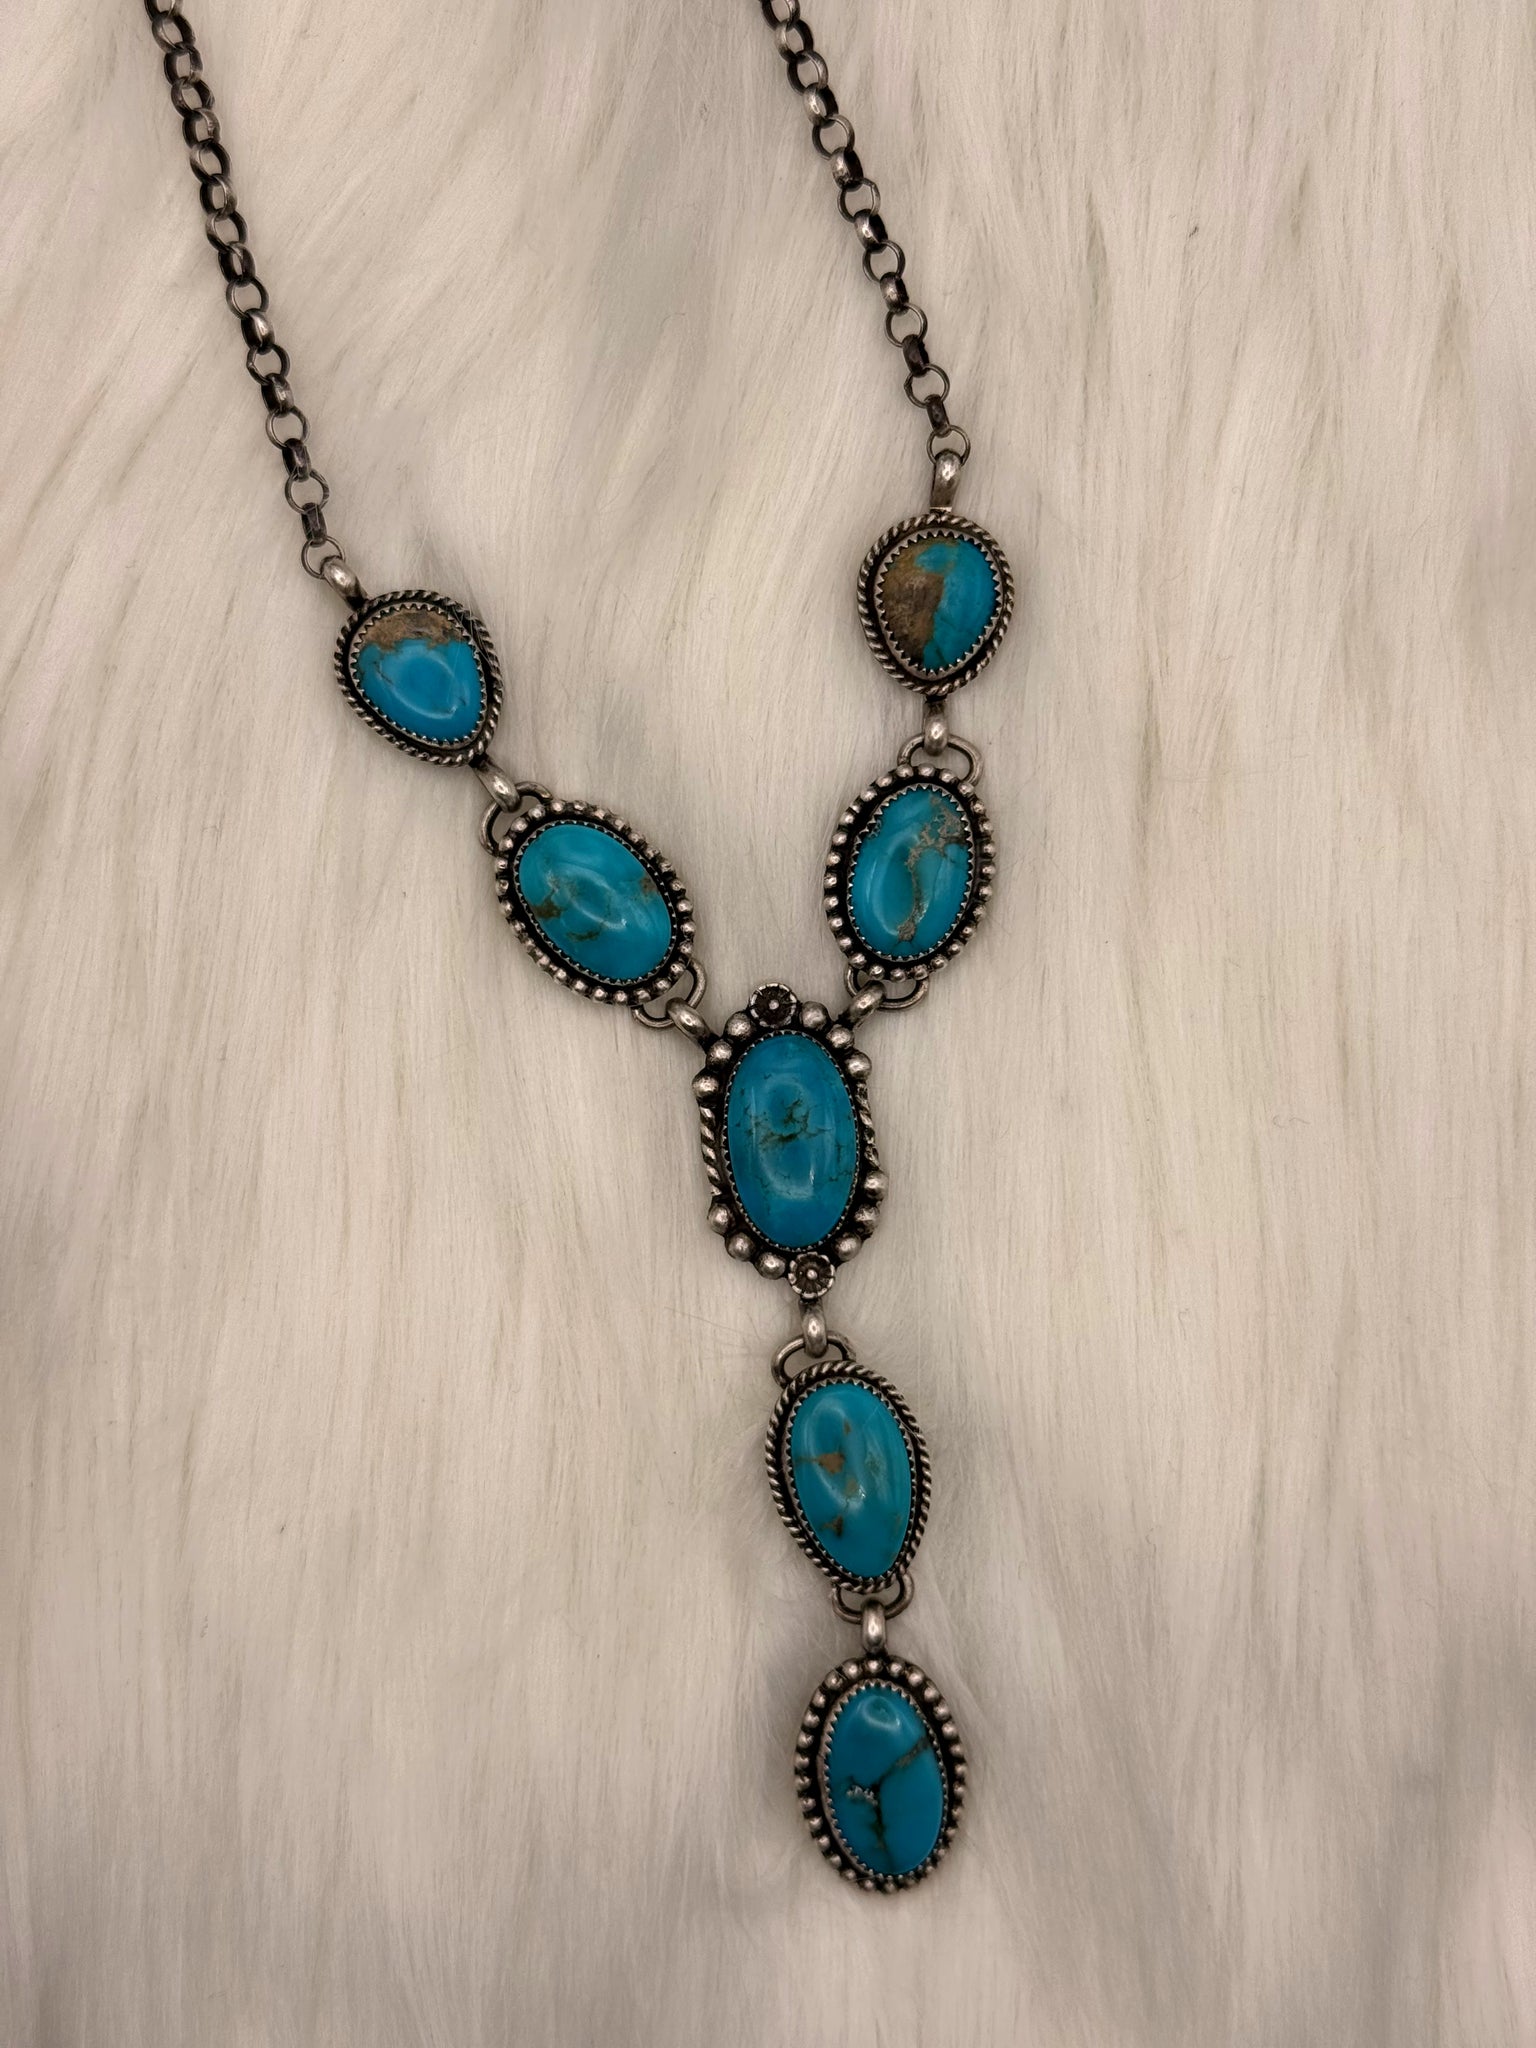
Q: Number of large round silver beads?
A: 12